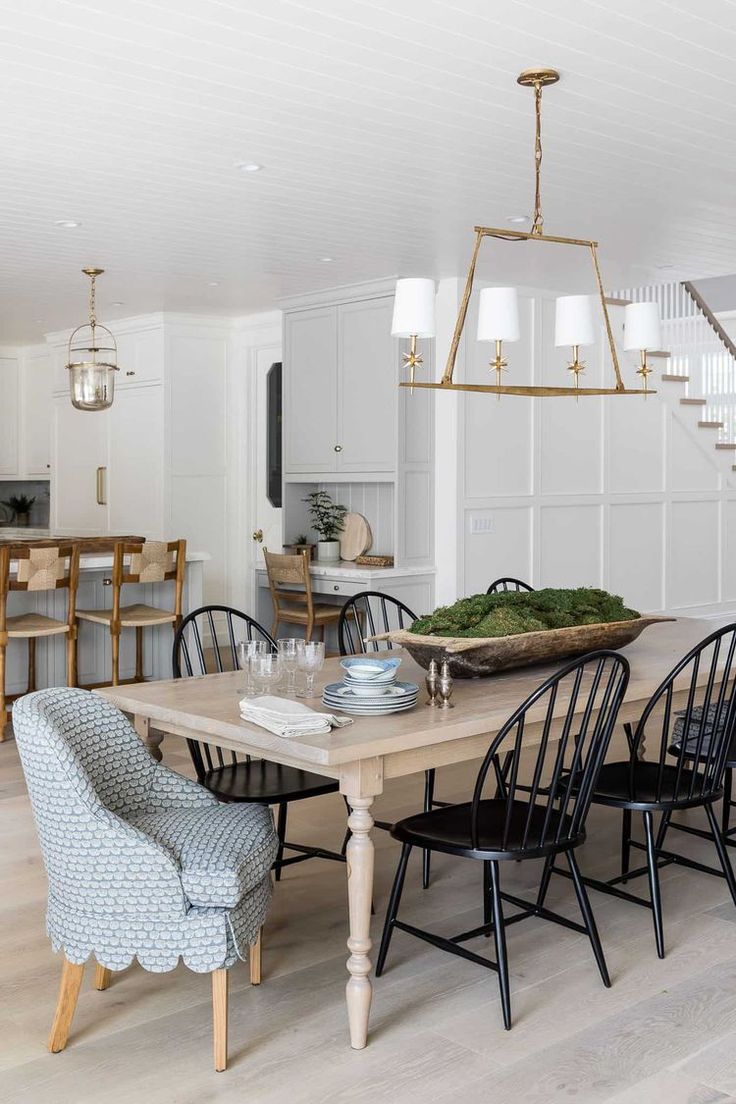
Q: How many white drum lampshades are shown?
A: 4